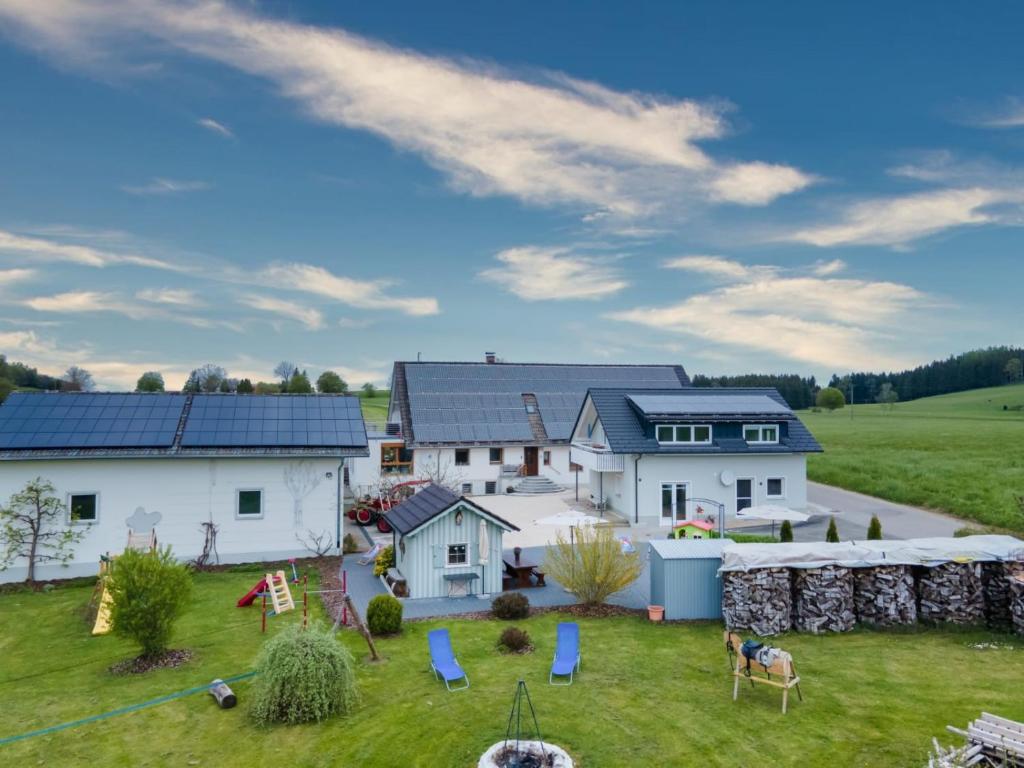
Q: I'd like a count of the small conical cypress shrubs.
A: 3